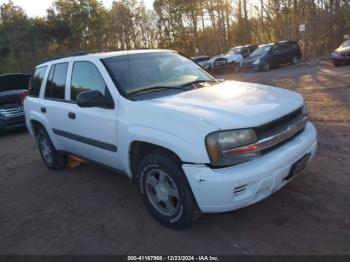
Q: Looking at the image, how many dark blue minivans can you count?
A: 1